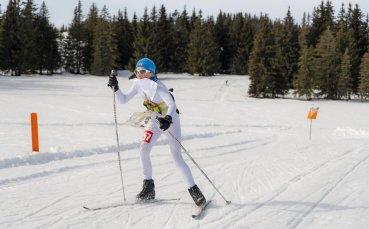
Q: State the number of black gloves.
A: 2